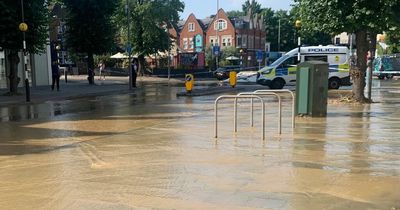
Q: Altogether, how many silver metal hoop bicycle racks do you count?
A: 3